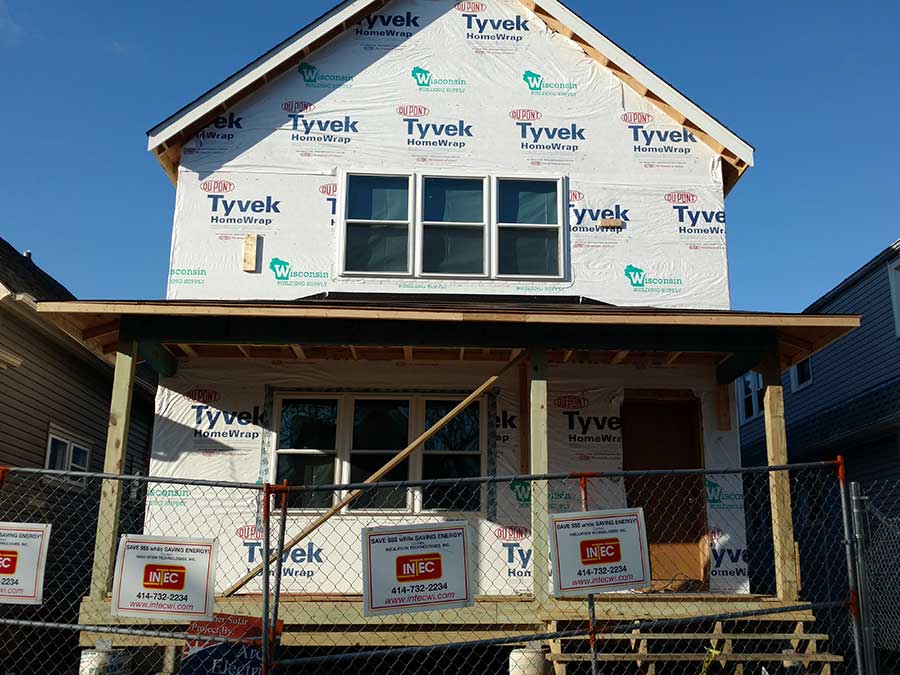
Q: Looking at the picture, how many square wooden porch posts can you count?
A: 3